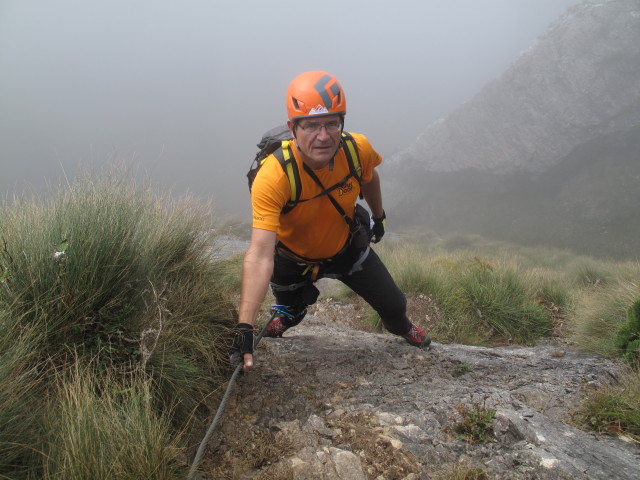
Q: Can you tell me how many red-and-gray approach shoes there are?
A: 2